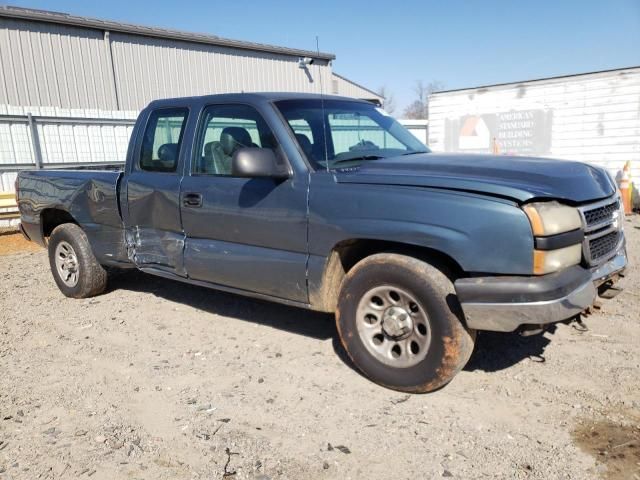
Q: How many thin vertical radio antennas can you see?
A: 1